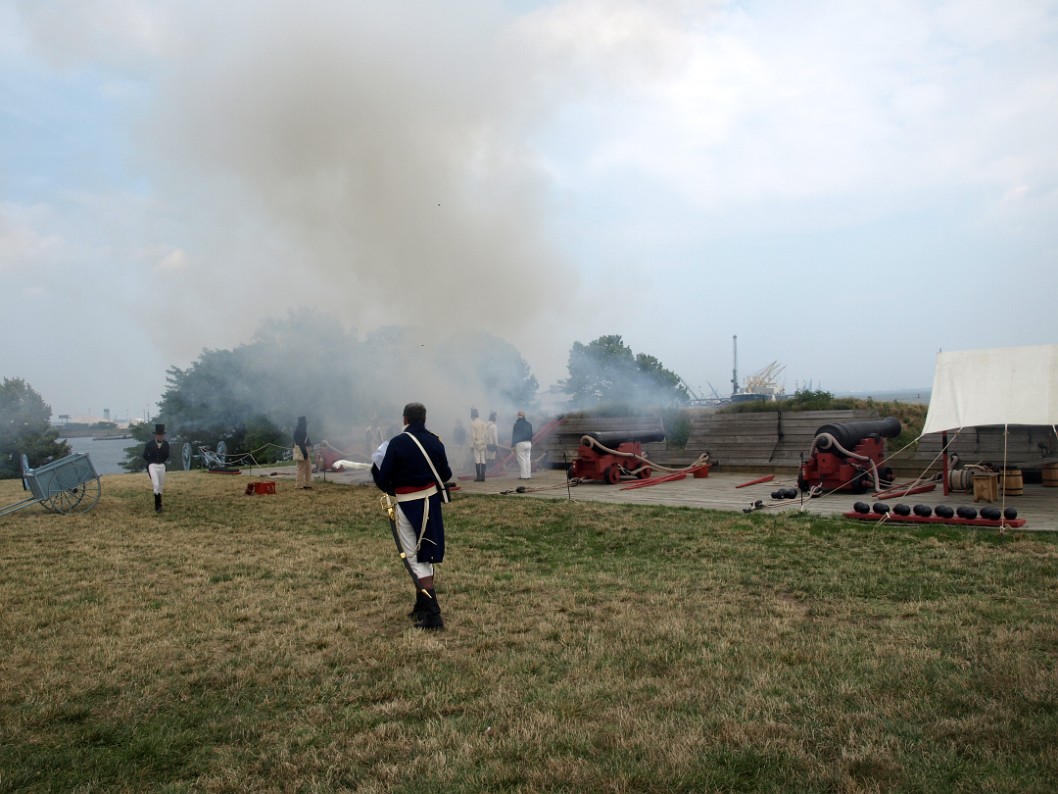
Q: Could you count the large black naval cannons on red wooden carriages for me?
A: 2